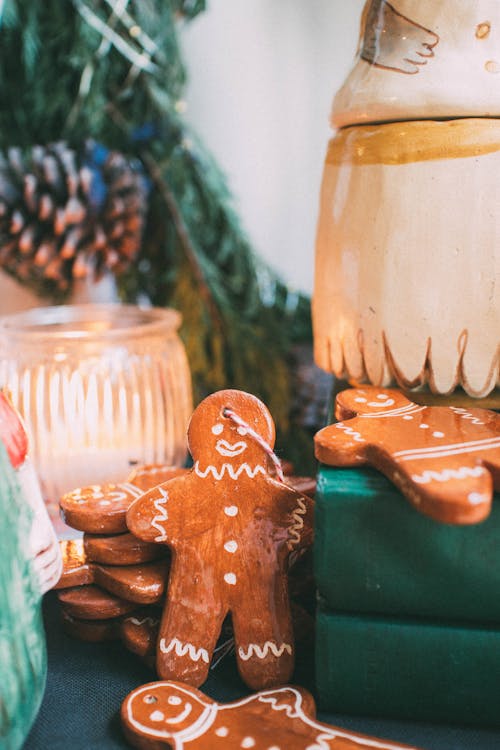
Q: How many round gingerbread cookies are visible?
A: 0